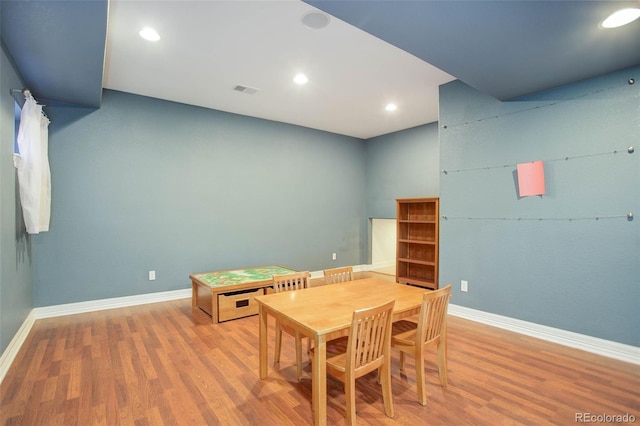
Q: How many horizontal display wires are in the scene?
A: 3